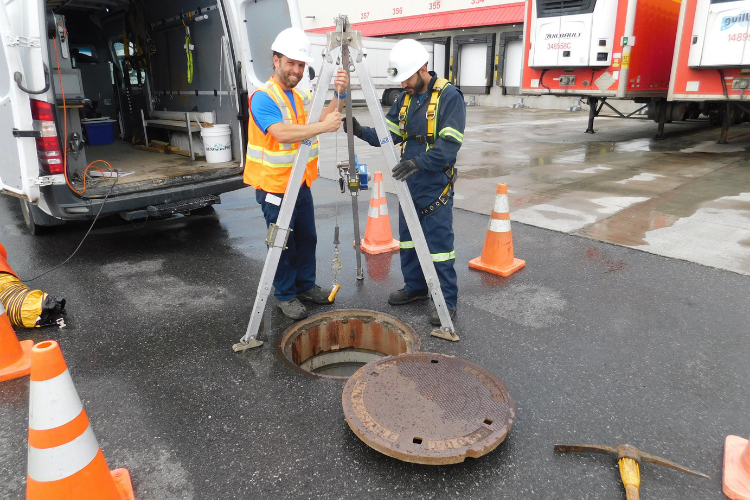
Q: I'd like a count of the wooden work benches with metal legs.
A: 1